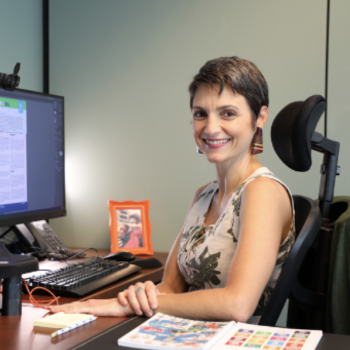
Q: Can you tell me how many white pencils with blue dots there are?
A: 1